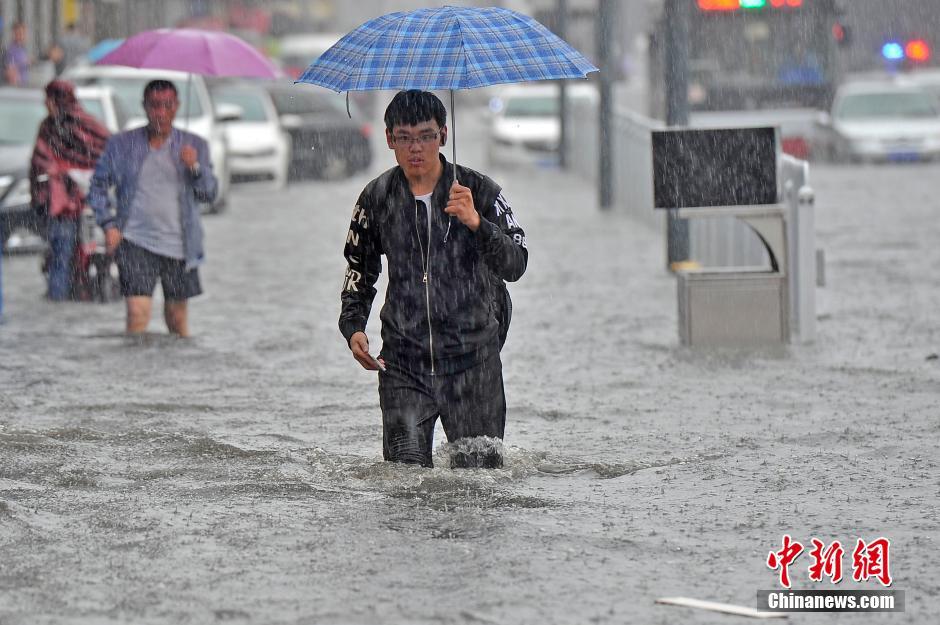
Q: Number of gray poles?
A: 3